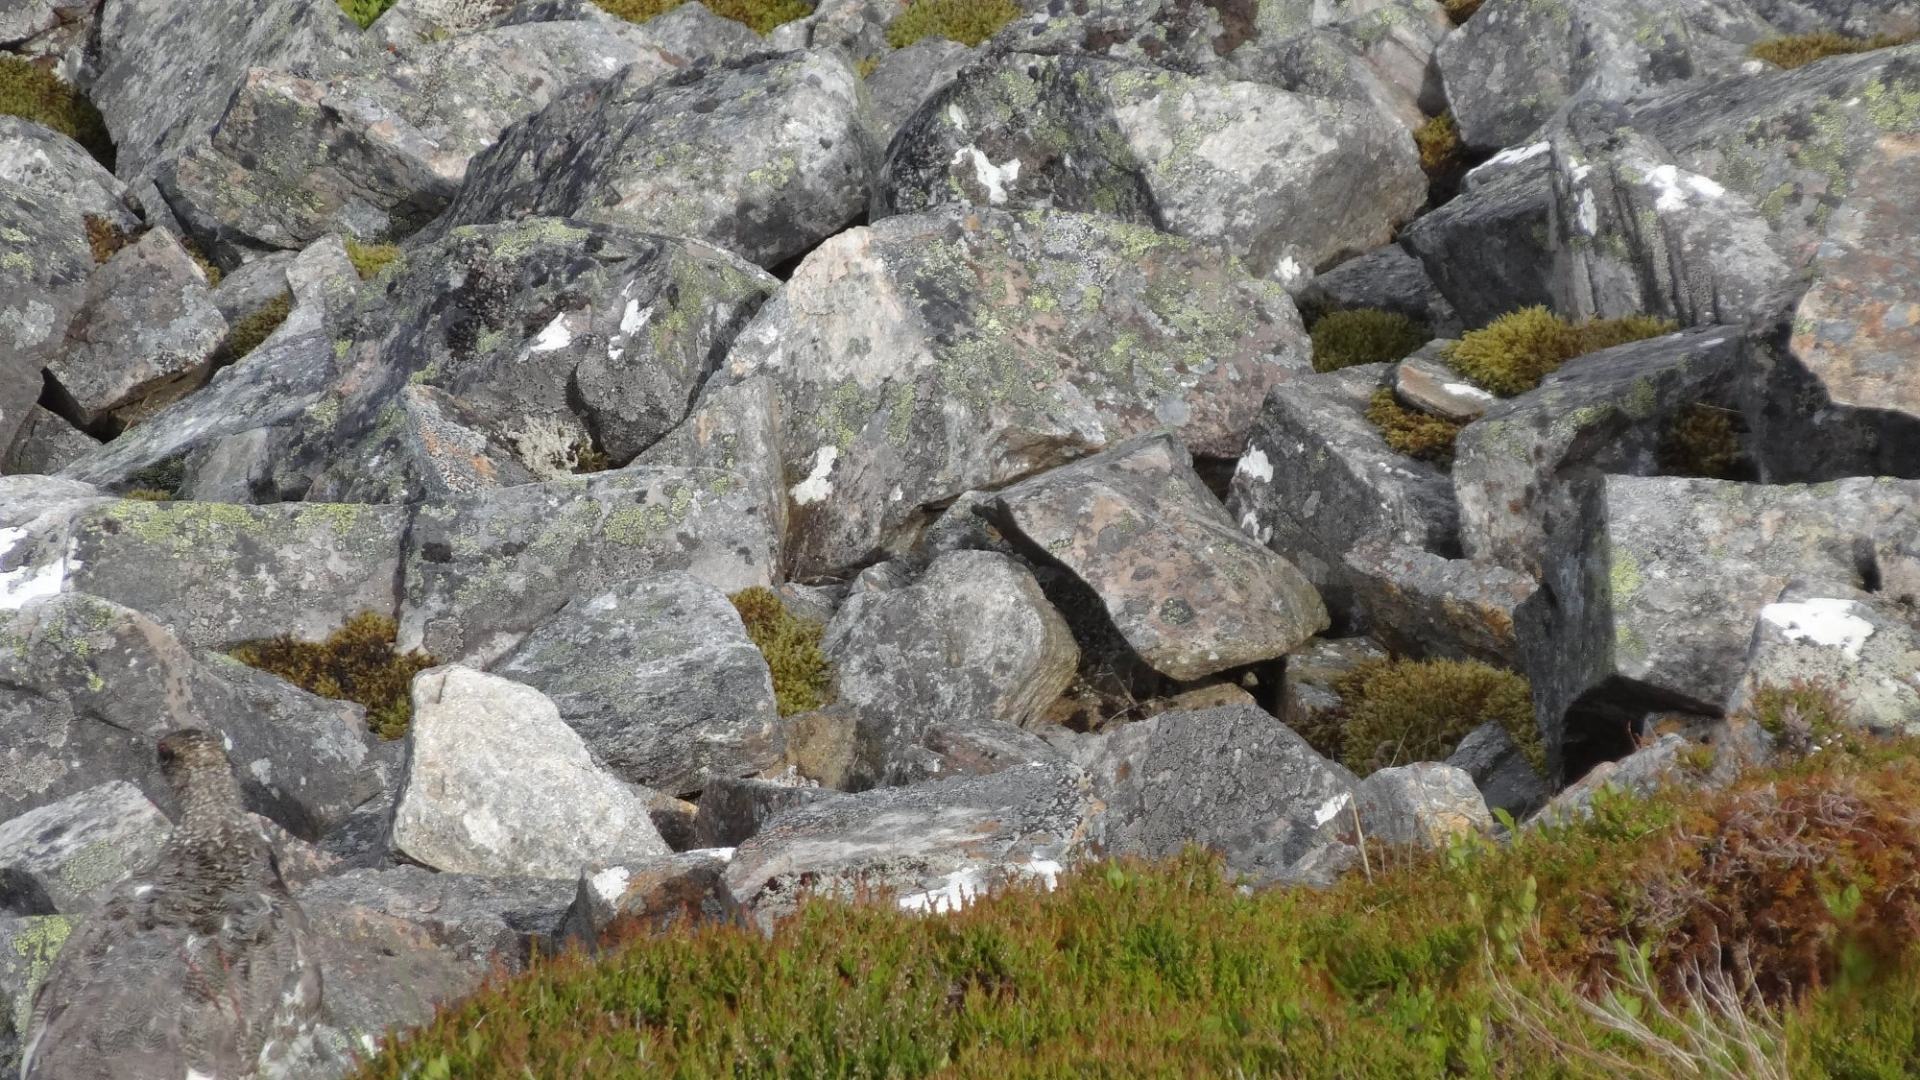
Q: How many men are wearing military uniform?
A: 0